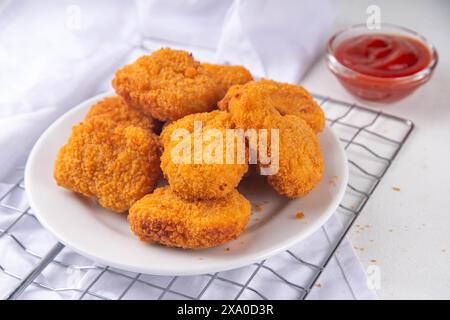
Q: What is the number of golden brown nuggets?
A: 7